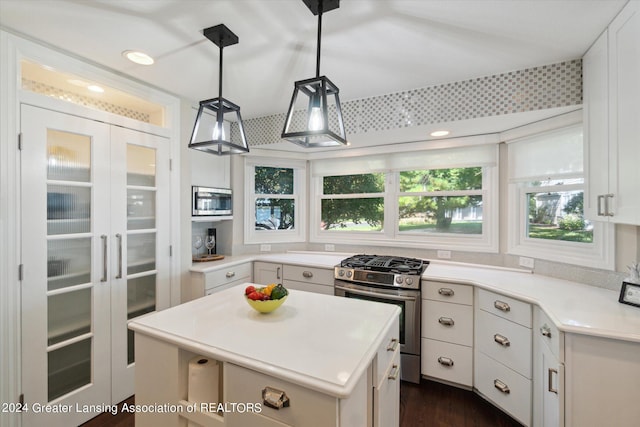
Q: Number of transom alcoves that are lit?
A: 1